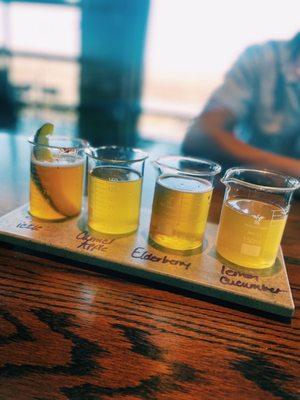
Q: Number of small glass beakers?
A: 4